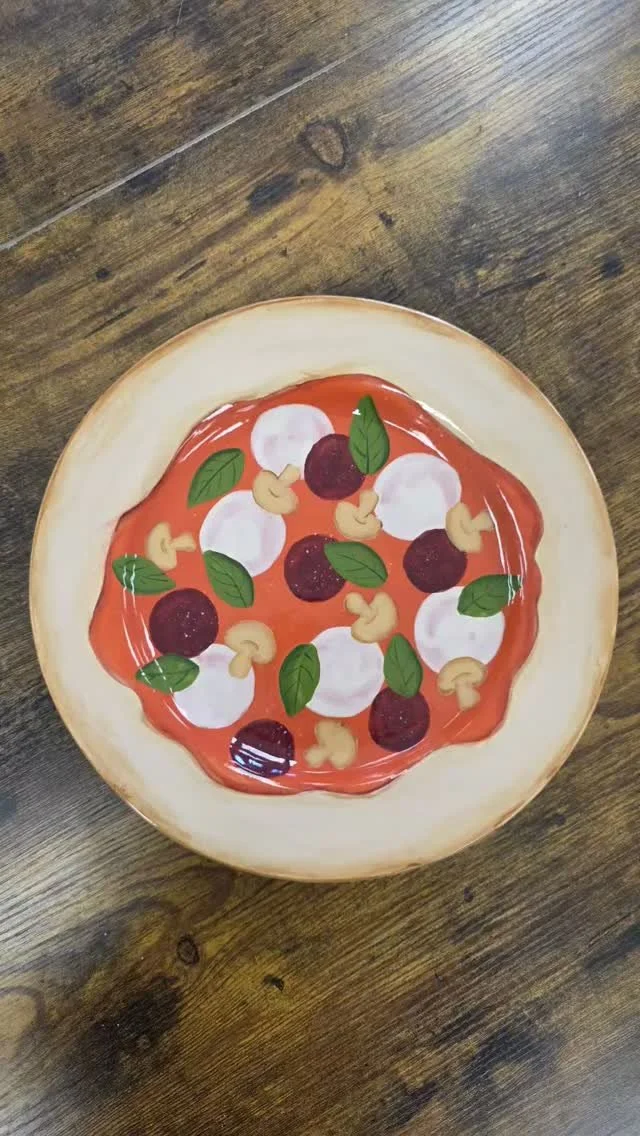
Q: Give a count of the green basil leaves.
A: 9